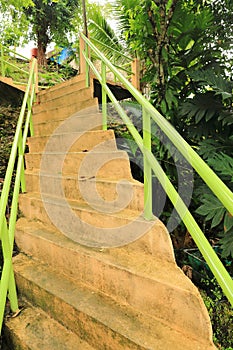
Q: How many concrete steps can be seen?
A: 12